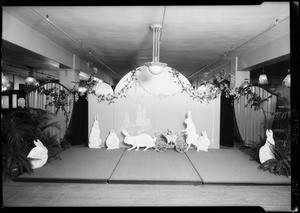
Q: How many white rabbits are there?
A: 7